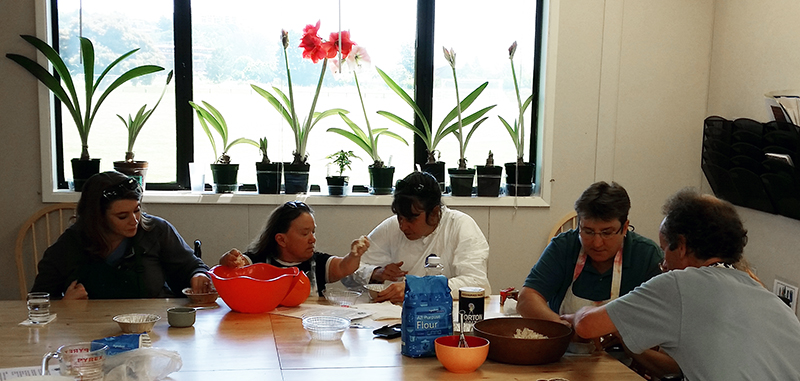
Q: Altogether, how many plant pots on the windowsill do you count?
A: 11